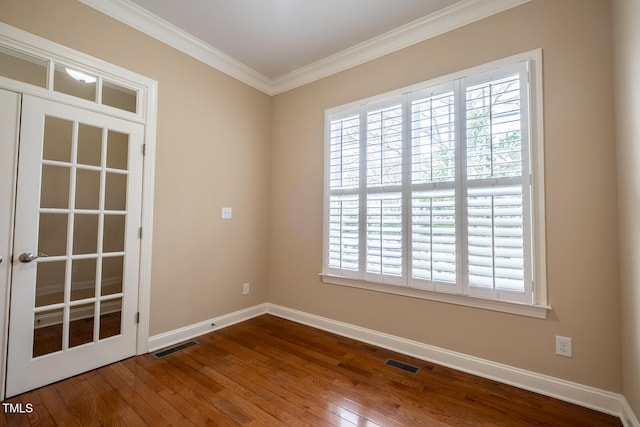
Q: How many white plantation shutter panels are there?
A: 4